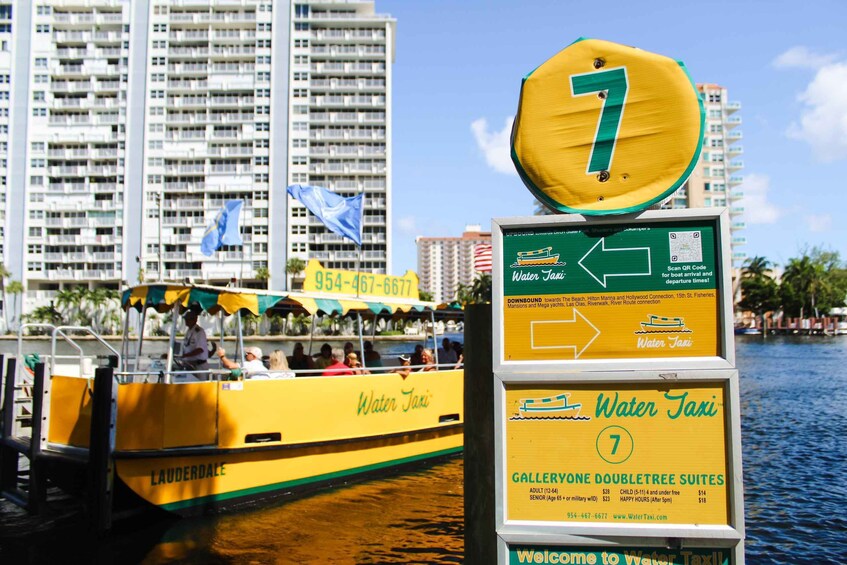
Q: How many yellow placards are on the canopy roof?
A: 1